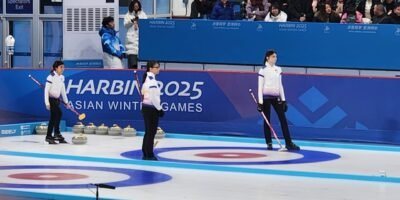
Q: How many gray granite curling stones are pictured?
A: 8